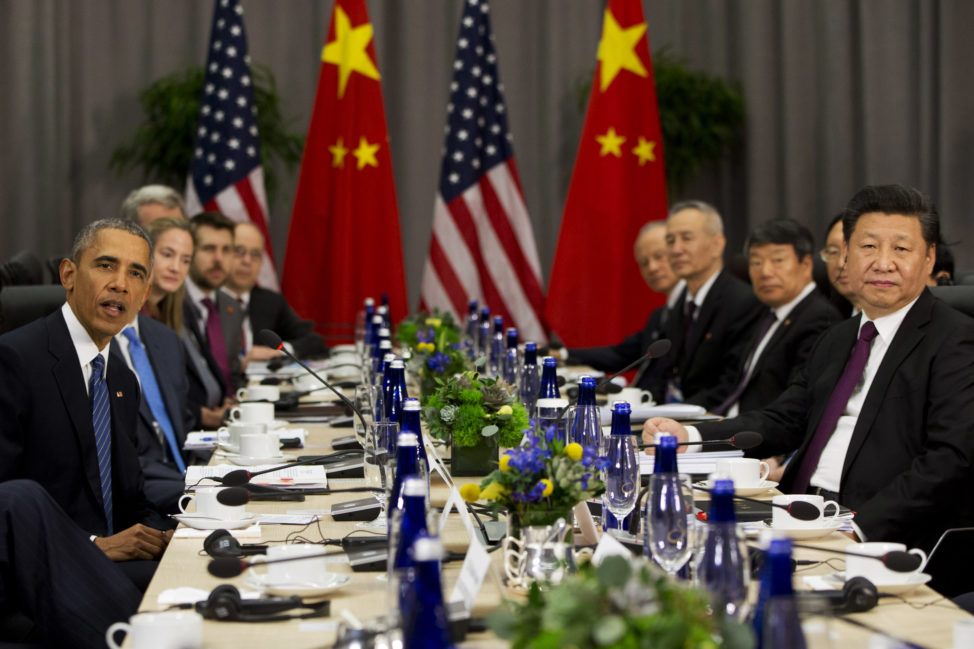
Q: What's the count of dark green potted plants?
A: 2